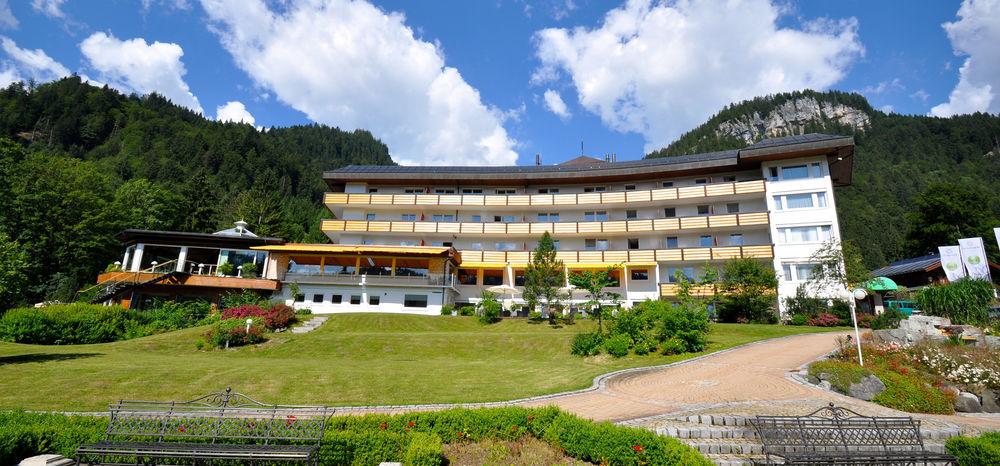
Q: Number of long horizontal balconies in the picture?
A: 3